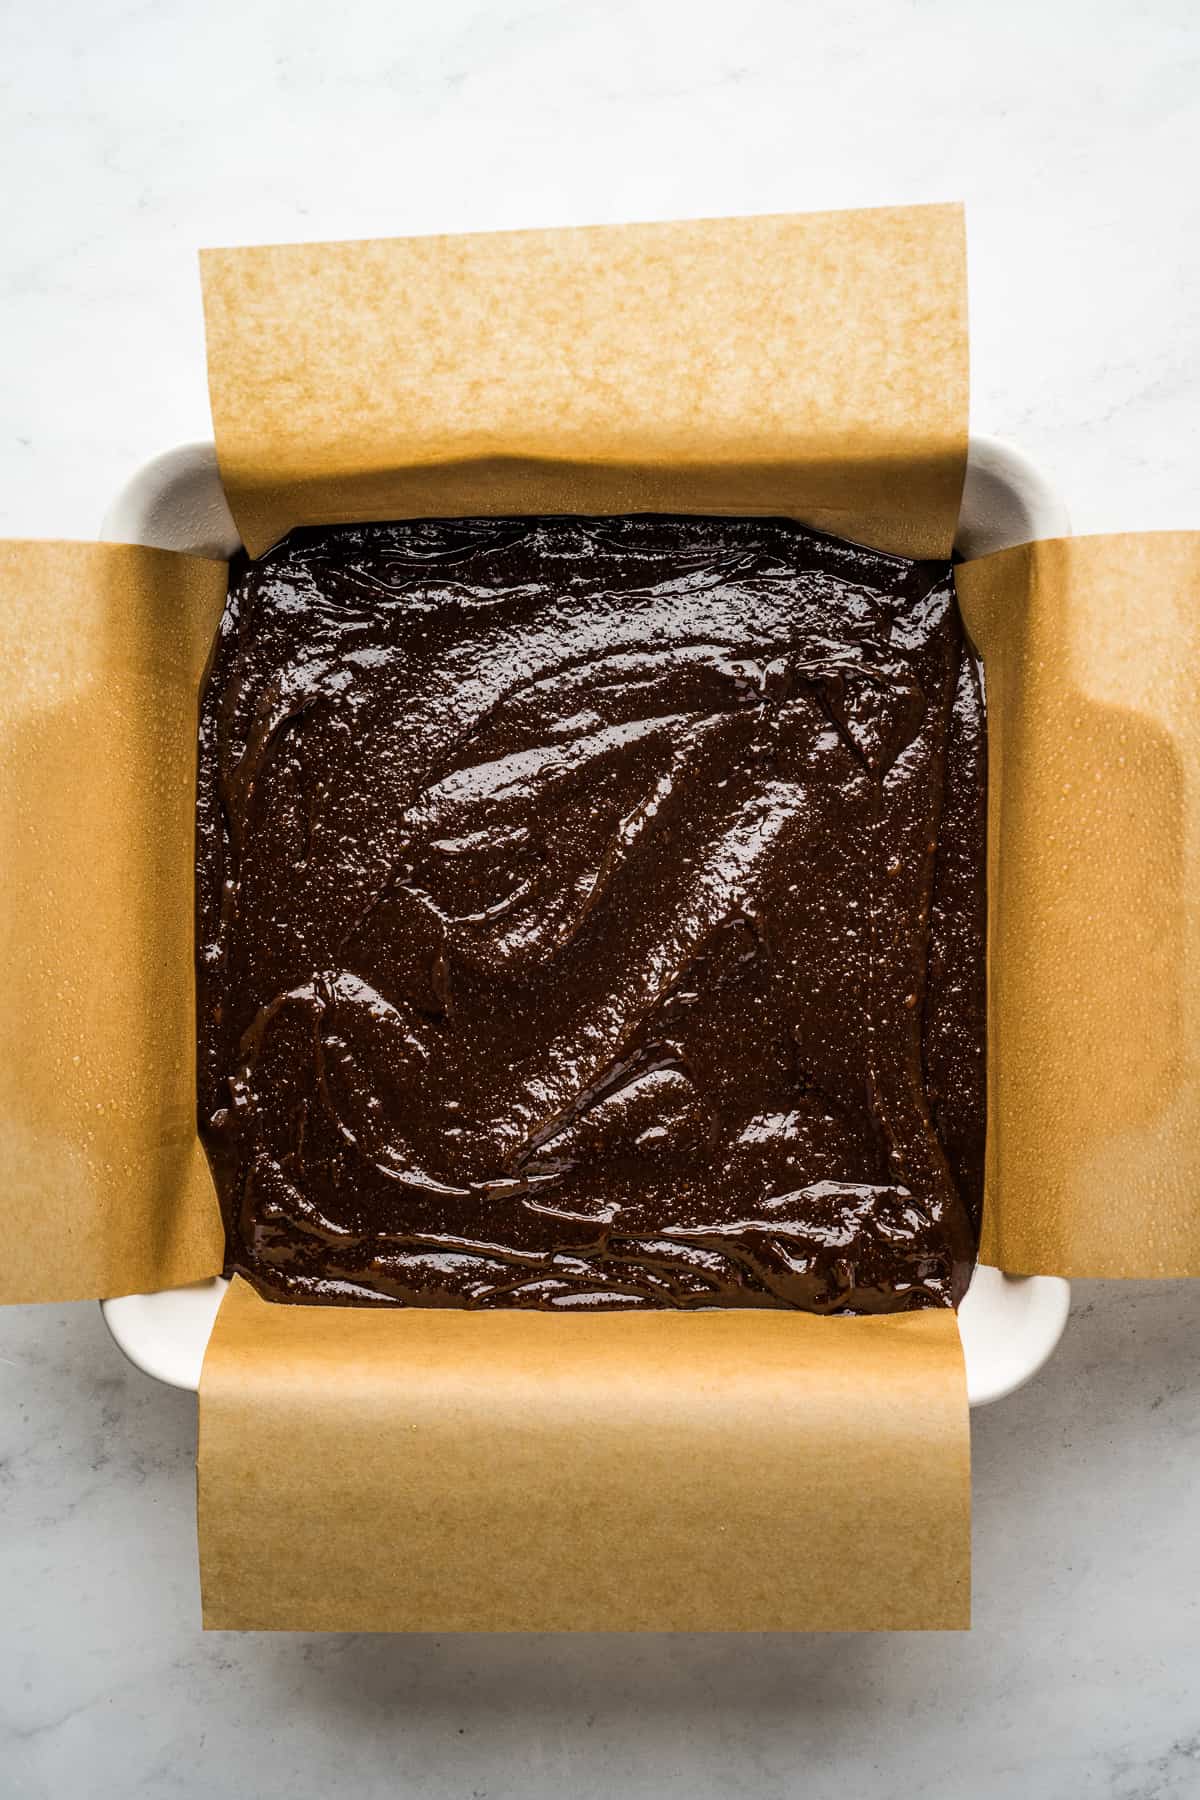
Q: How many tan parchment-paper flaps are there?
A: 4